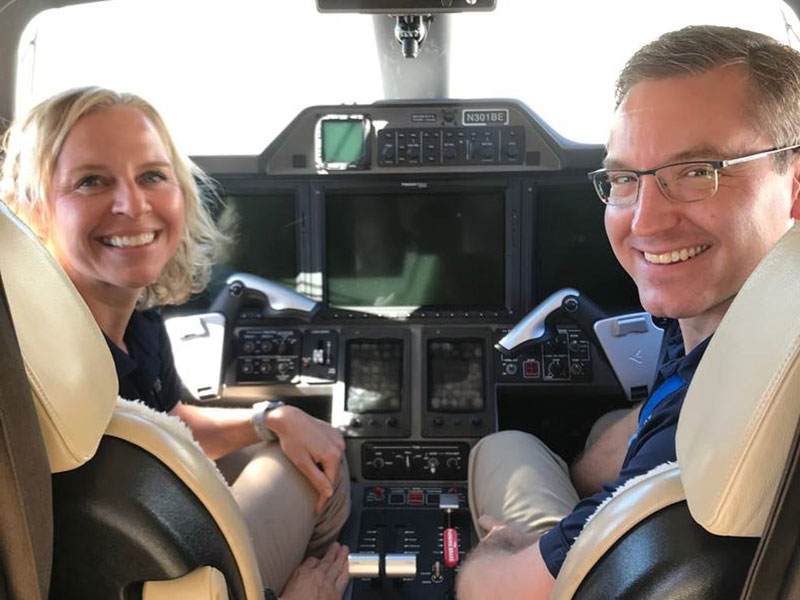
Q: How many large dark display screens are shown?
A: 3